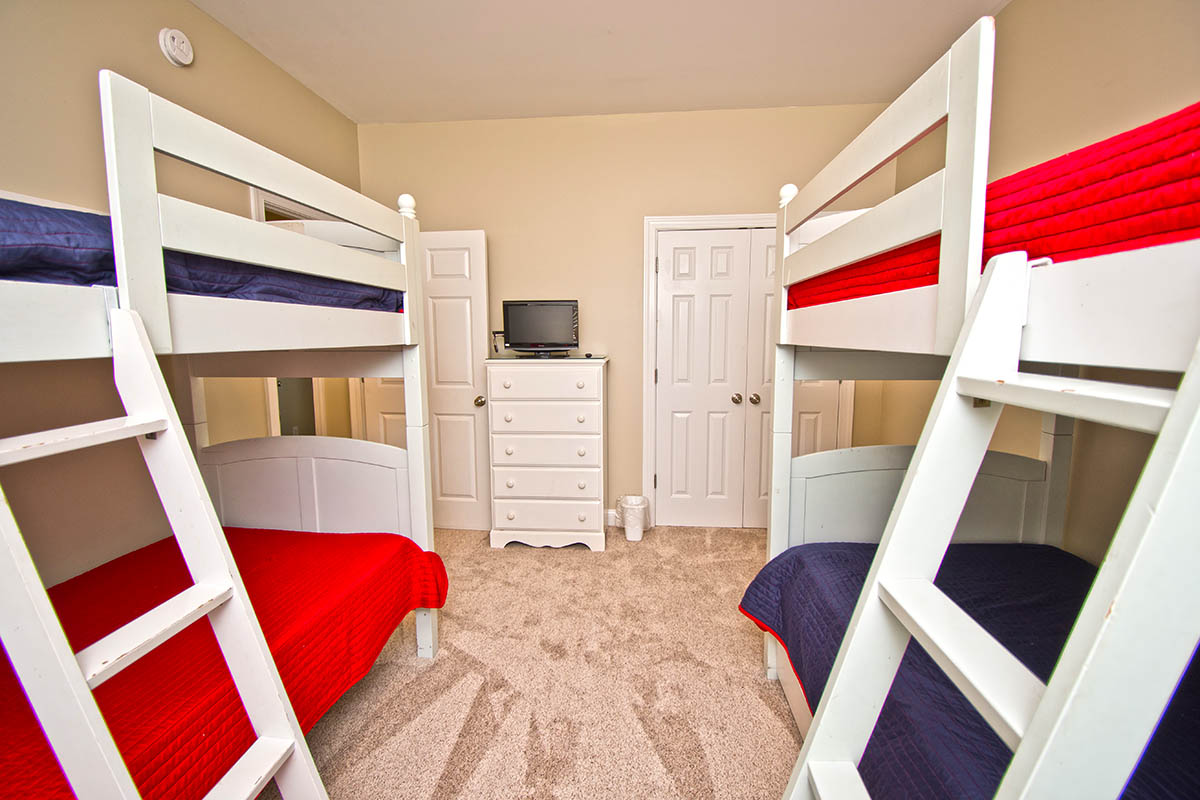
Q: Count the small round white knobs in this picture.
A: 10